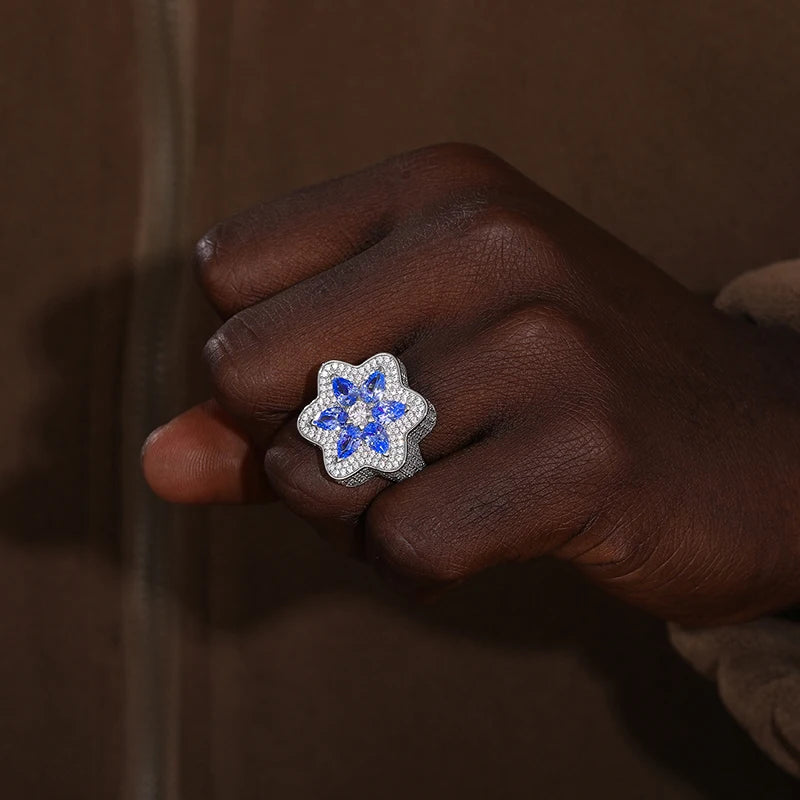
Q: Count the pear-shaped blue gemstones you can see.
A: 6